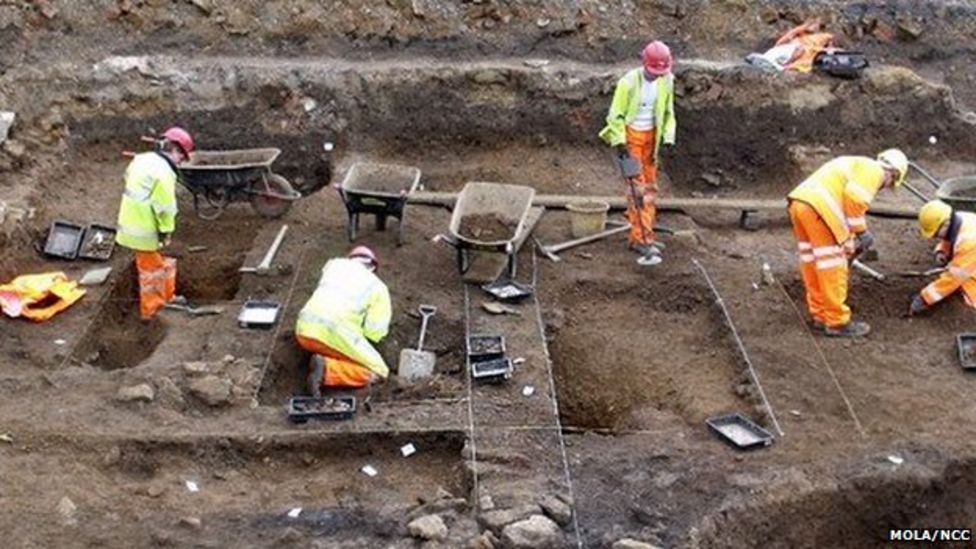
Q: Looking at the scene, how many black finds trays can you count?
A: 9